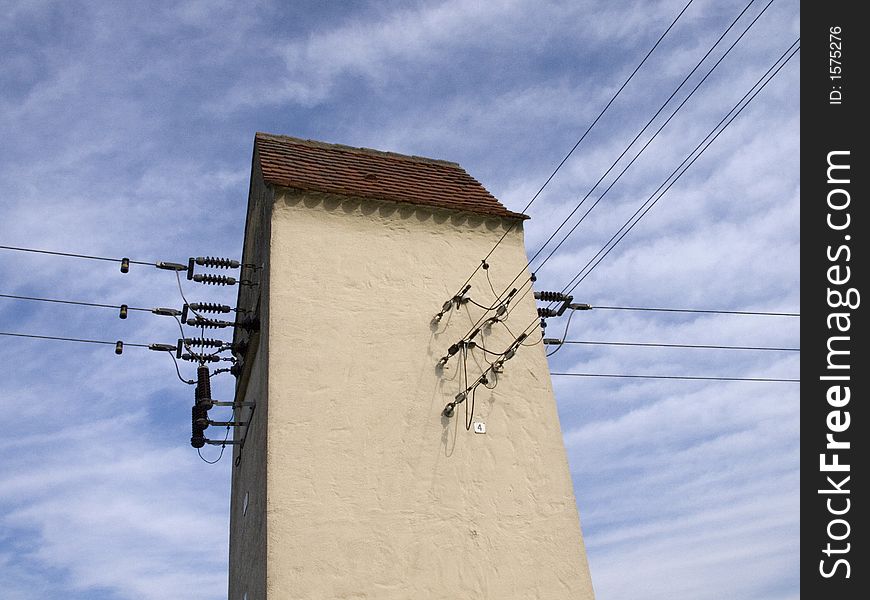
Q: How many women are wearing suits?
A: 0